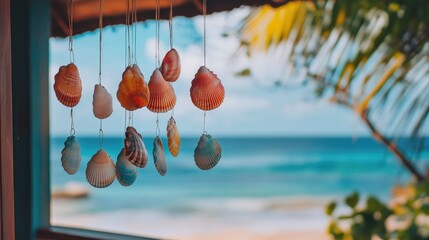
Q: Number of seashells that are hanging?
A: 13